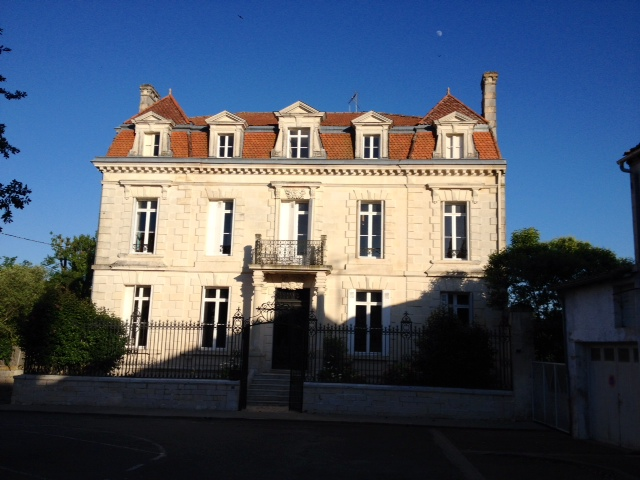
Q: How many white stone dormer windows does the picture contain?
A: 5